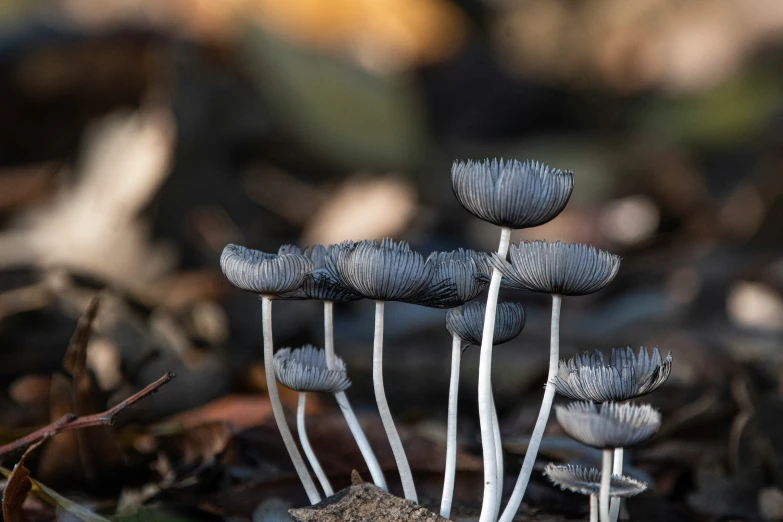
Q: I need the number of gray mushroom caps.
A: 11